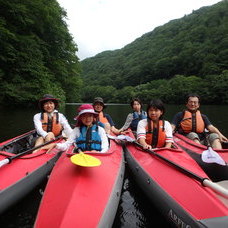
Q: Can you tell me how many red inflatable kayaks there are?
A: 4